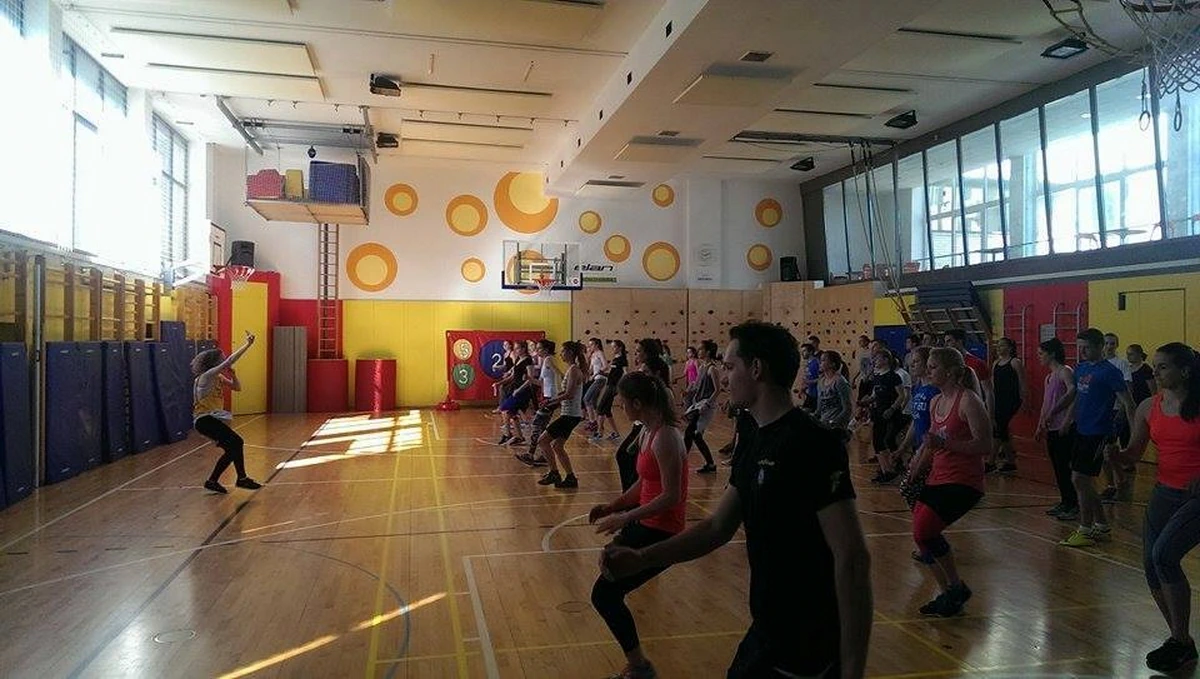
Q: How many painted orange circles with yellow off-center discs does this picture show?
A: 12